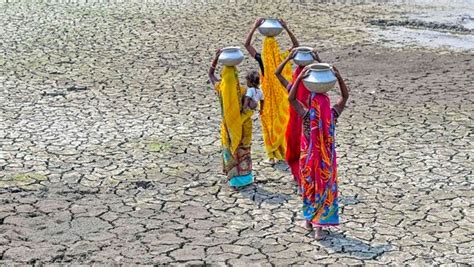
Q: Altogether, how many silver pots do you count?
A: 4